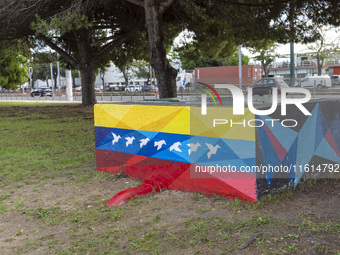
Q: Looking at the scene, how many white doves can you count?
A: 7